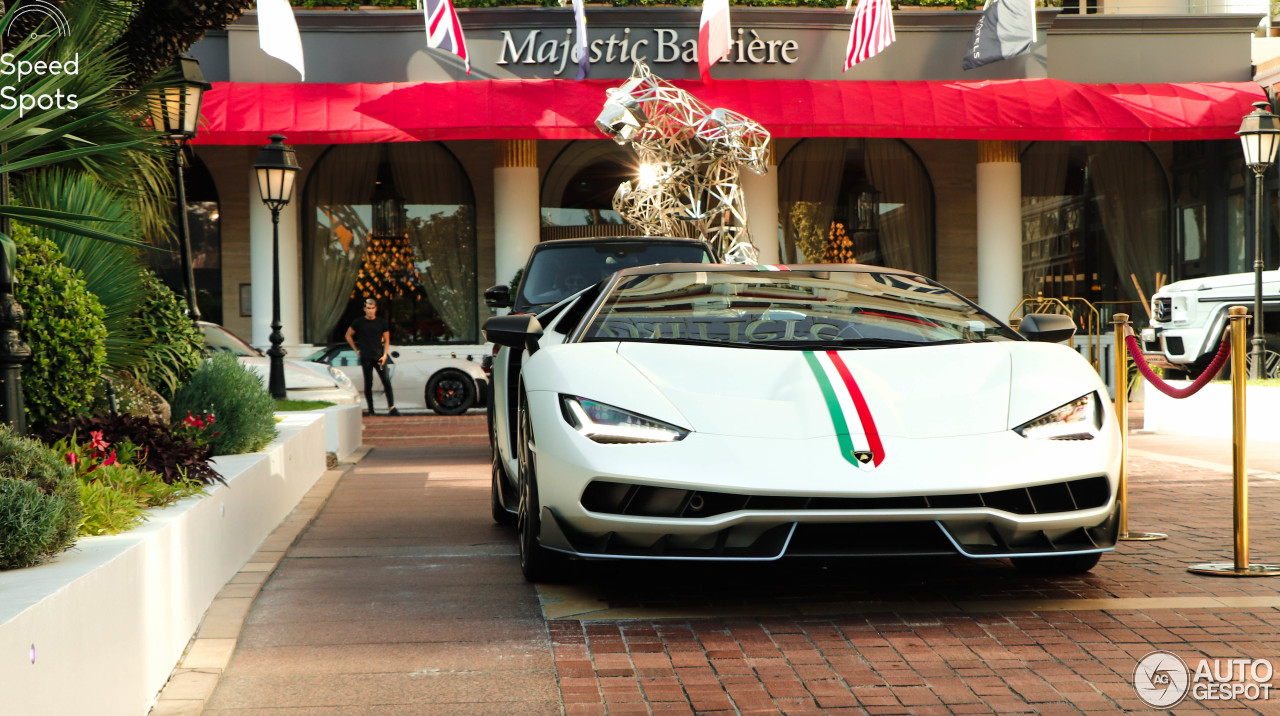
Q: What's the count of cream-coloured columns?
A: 4